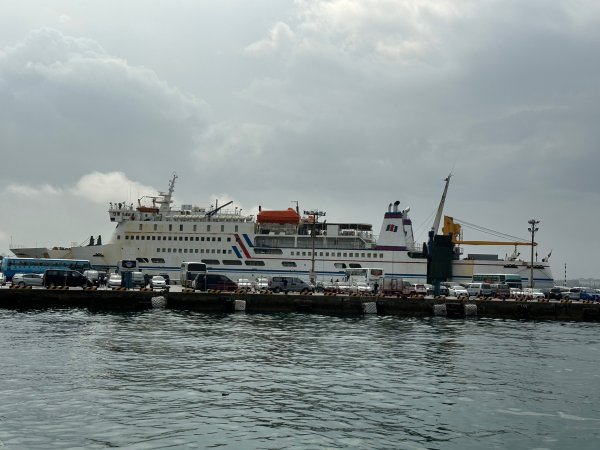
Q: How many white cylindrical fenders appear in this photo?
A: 5